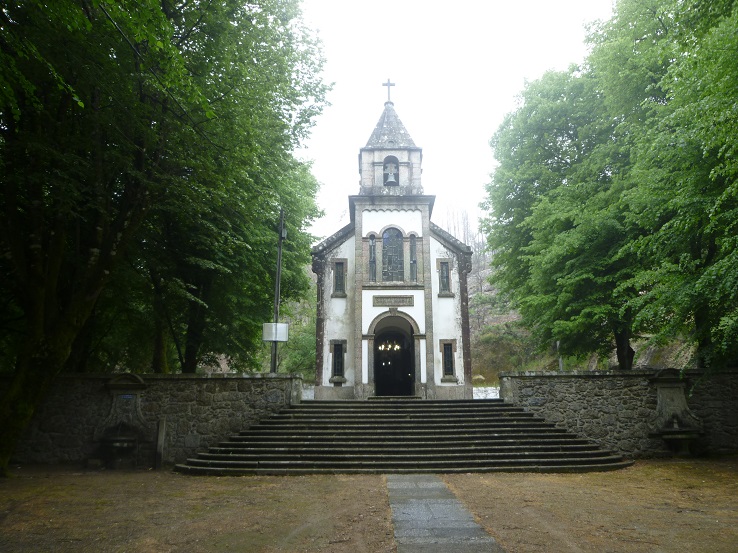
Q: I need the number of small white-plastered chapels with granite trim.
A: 1